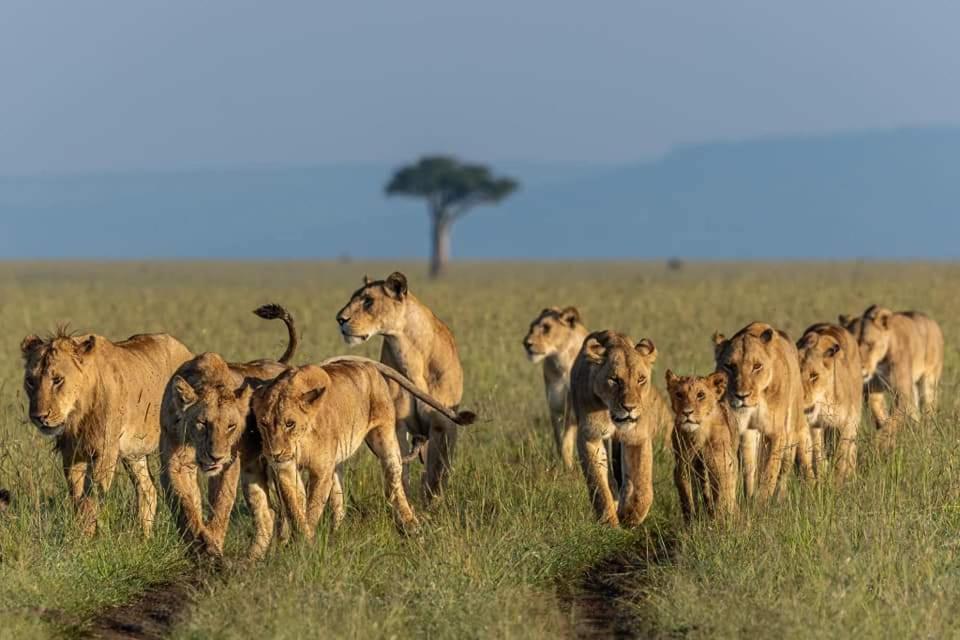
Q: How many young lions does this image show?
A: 1